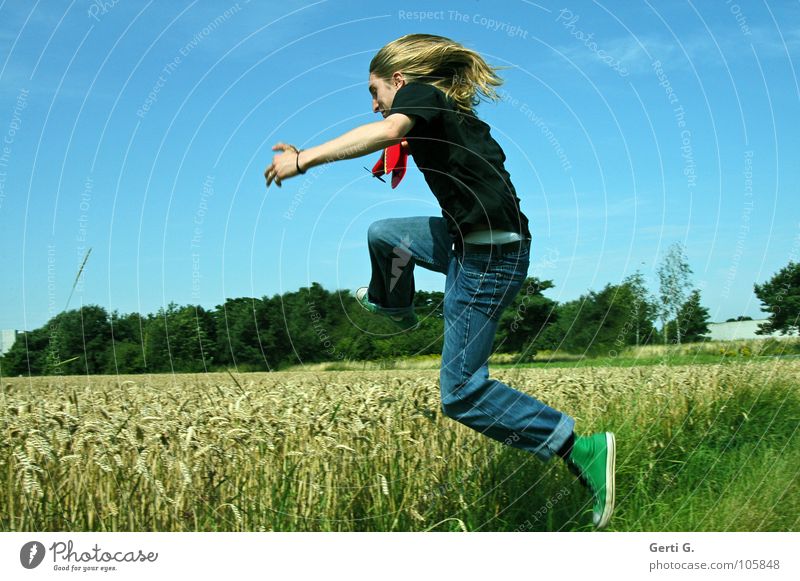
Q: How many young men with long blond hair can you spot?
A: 1